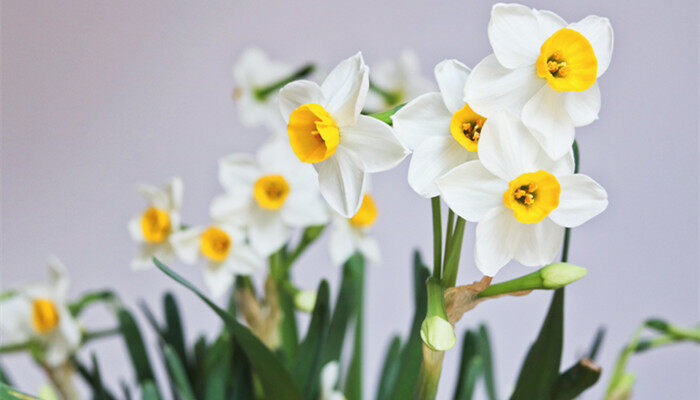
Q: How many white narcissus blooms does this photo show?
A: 11